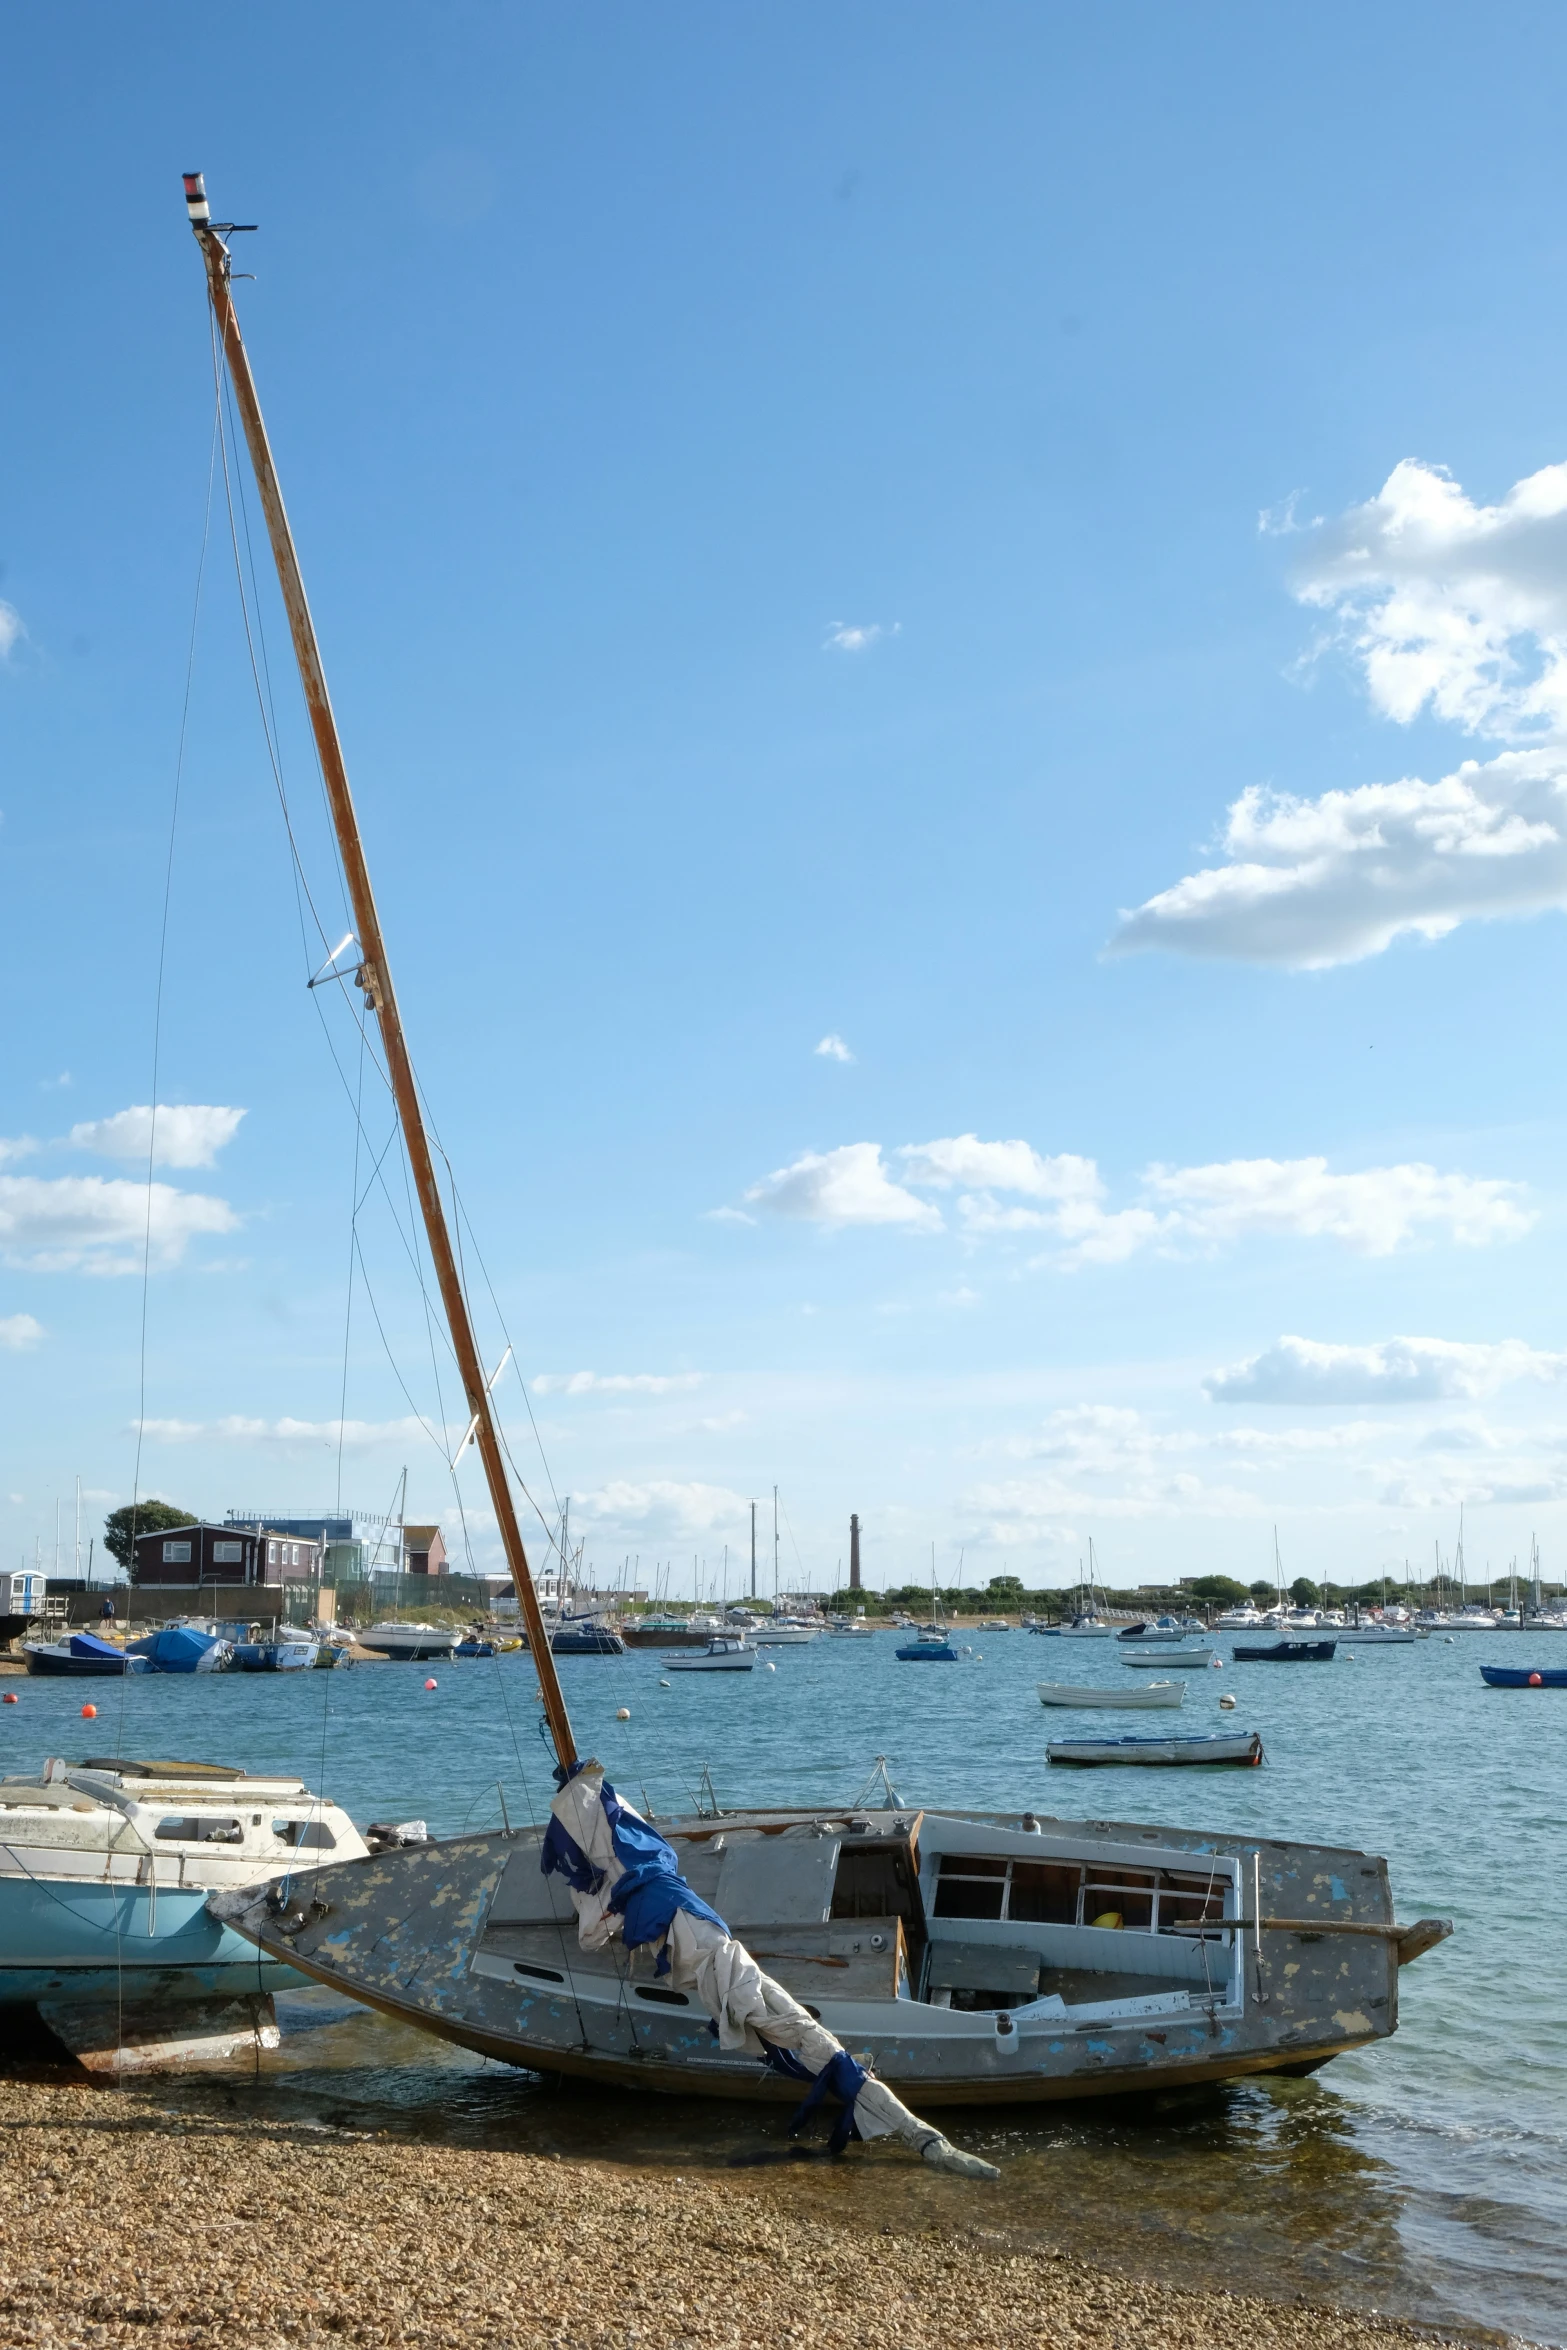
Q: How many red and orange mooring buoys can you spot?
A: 4